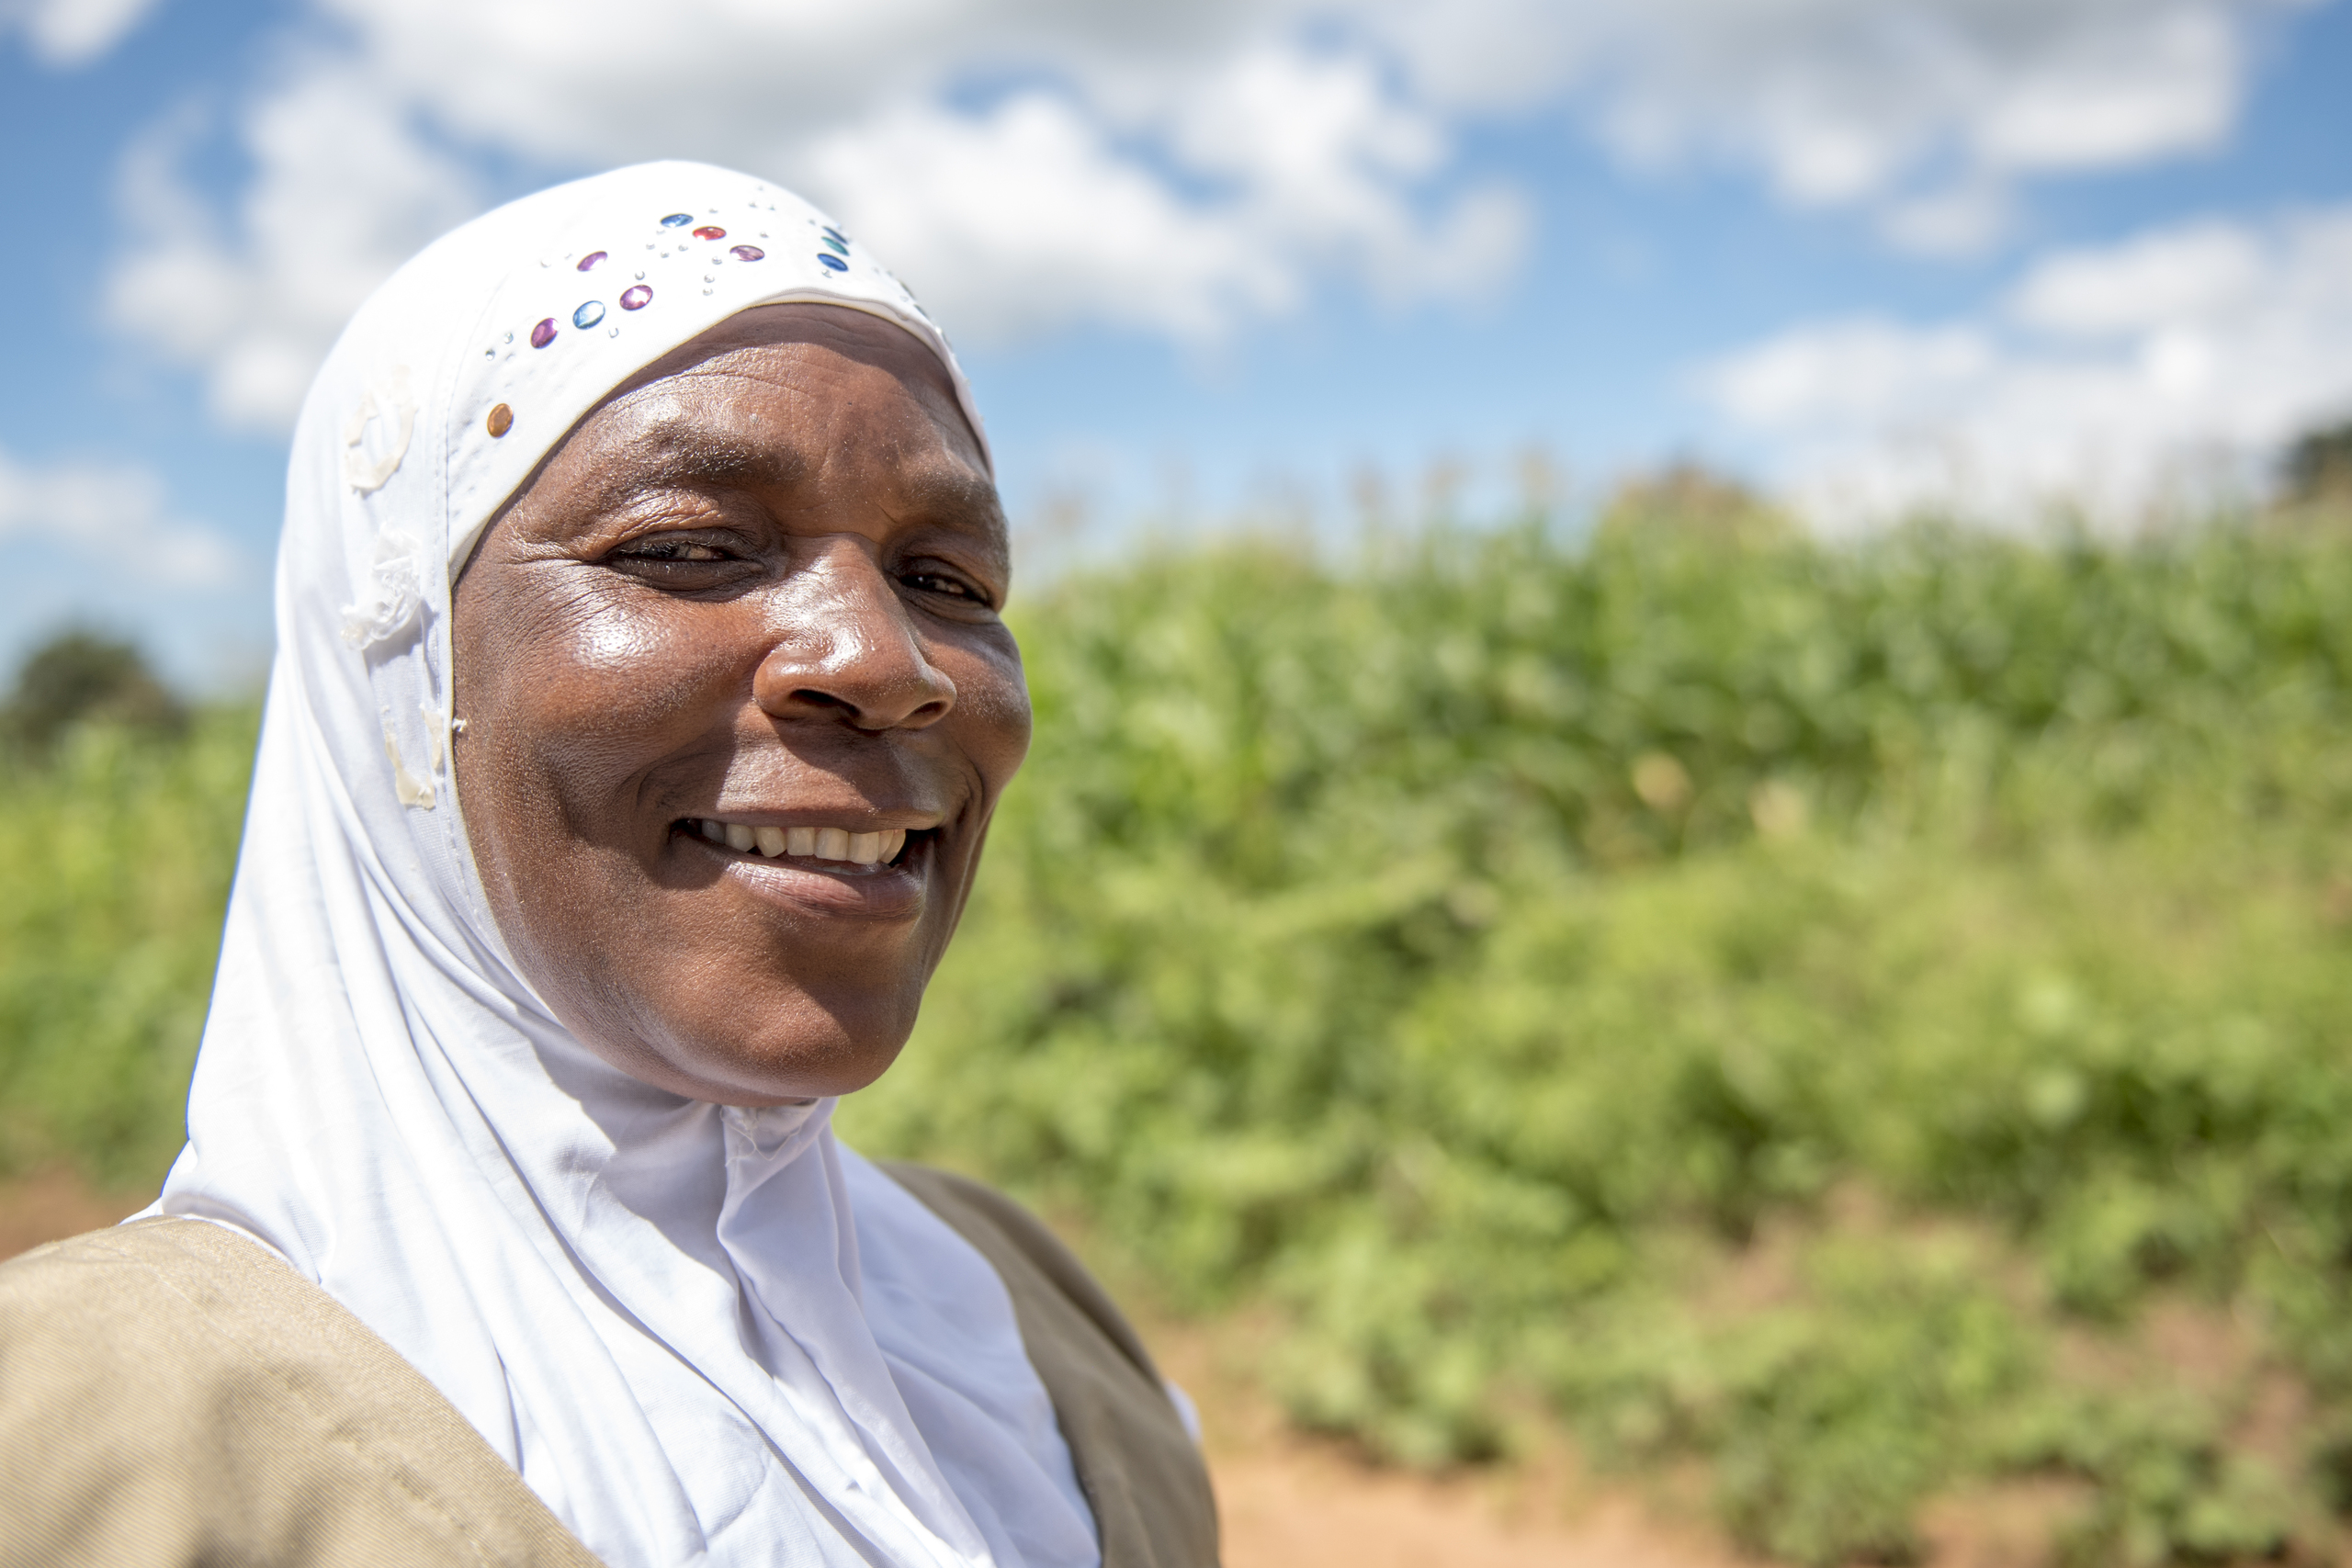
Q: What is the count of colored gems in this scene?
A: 11